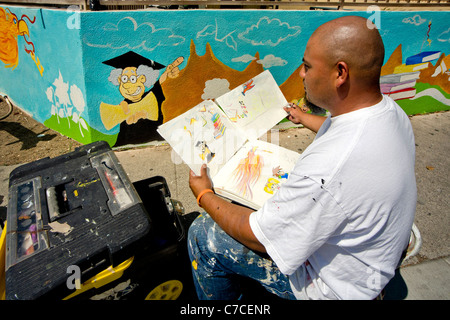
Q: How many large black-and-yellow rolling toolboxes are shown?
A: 1